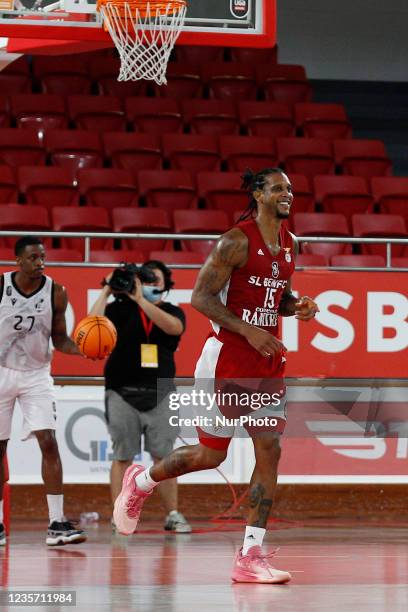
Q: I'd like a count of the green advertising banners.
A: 0